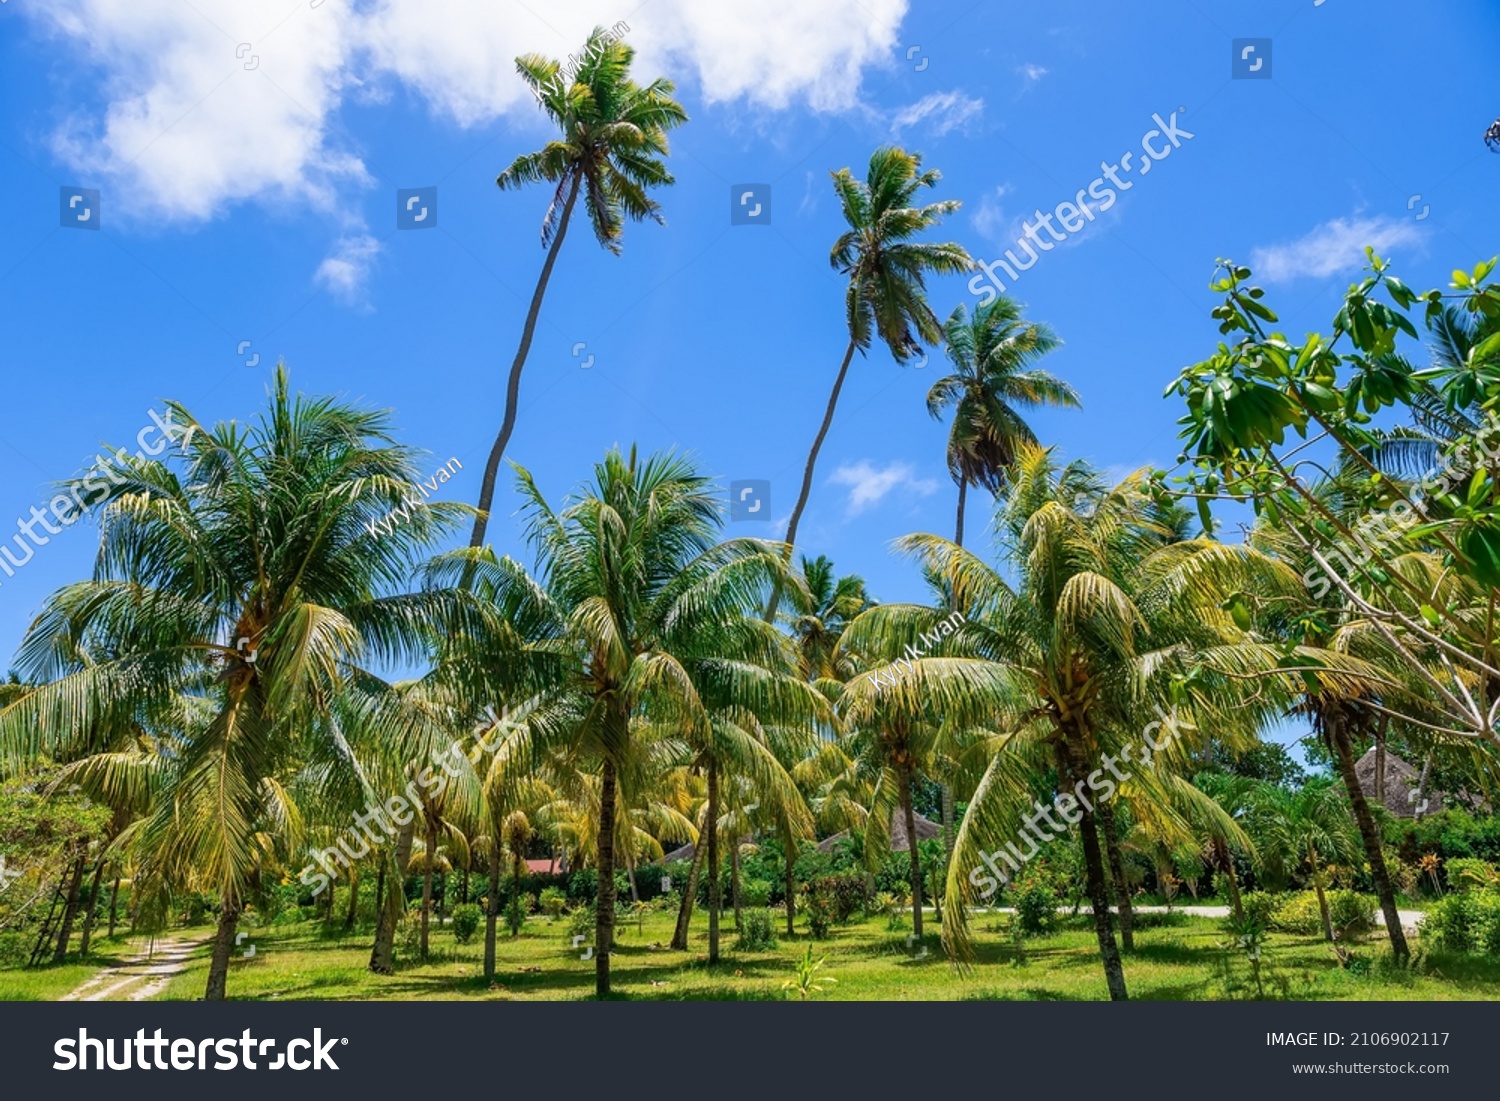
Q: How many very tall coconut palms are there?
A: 3